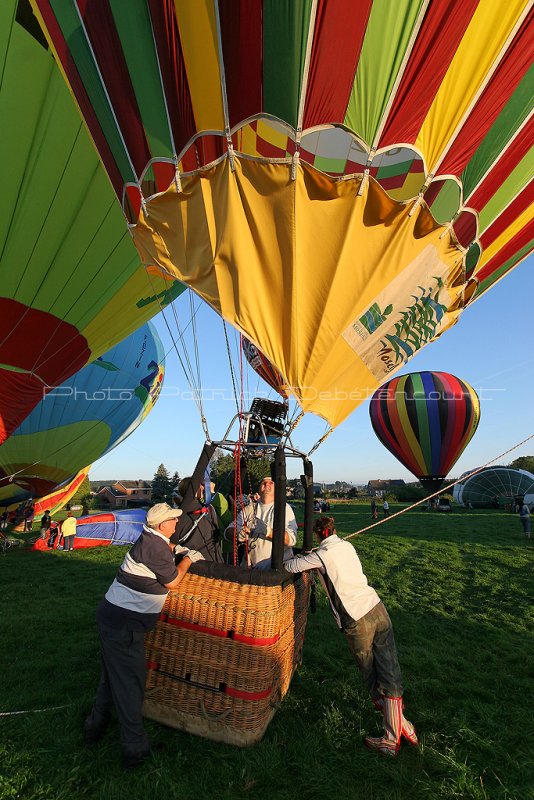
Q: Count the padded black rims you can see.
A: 1